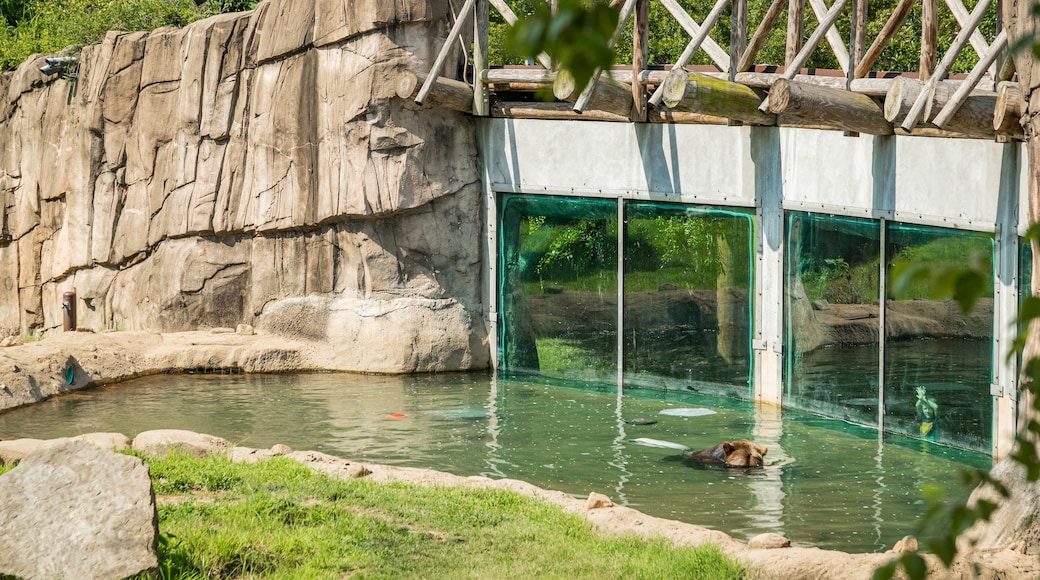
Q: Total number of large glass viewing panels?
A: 4